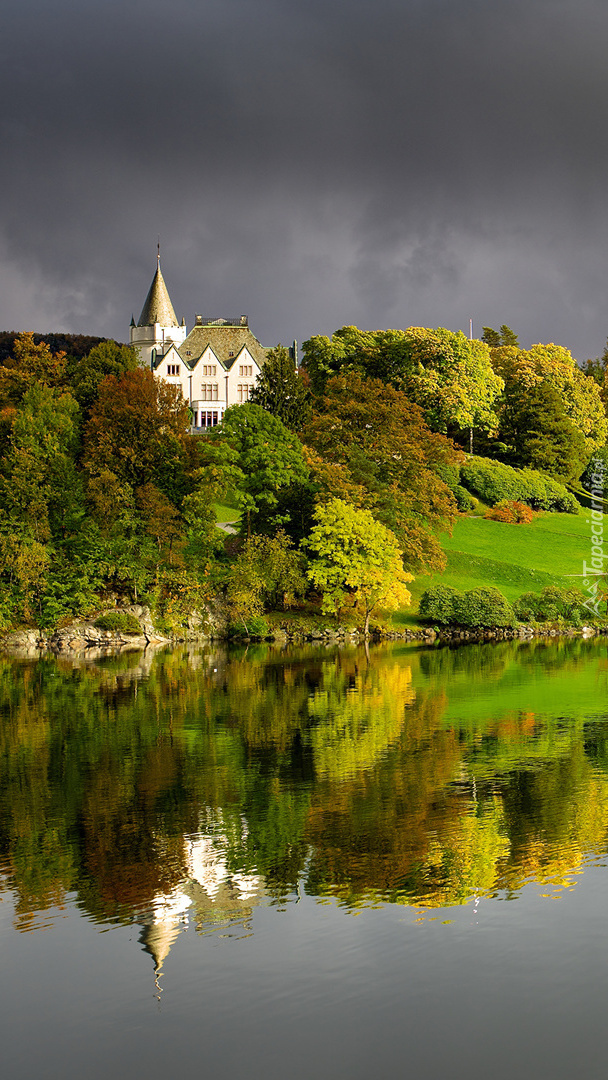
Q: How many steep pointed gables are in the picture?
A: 3